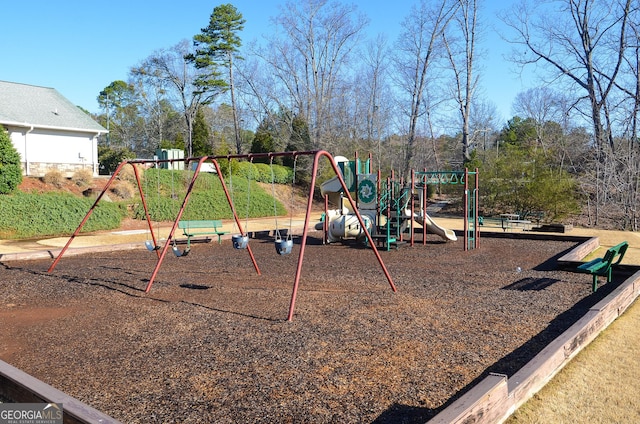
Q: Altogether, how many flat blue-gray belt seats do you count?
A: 2